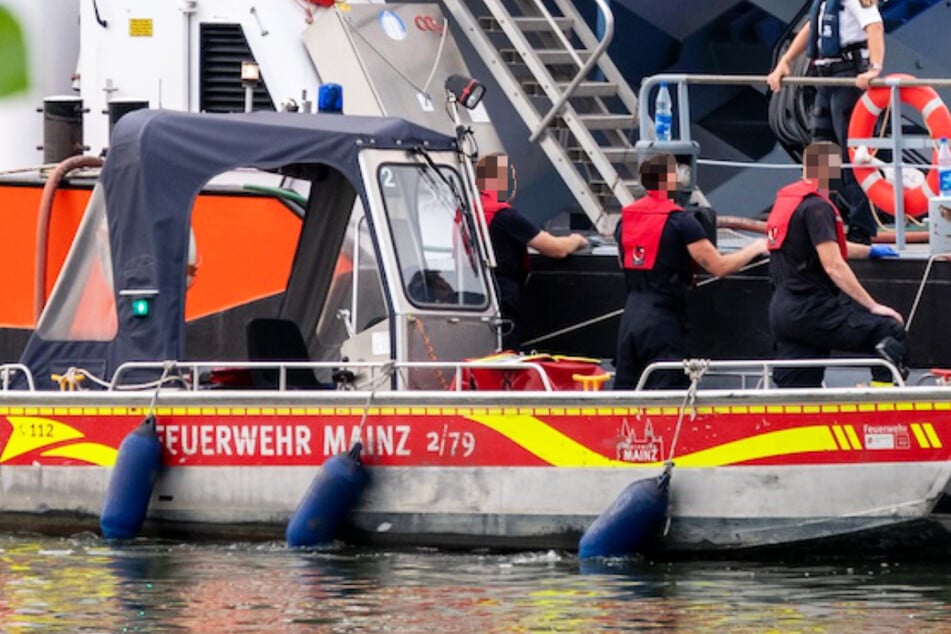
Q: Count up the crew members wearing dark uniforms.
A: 3